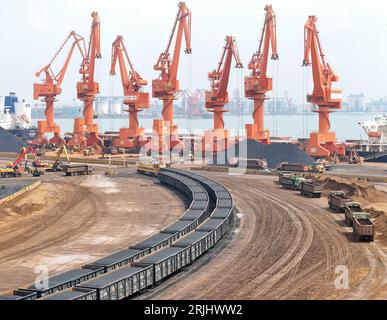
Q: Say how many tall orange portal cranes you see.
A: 7